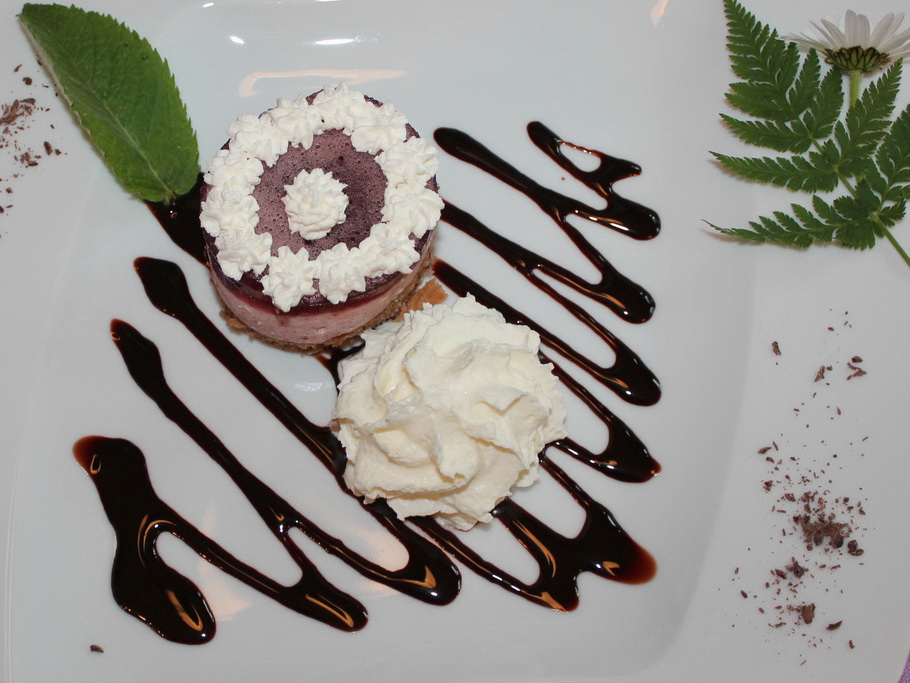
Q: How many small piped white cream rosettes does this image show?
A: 13